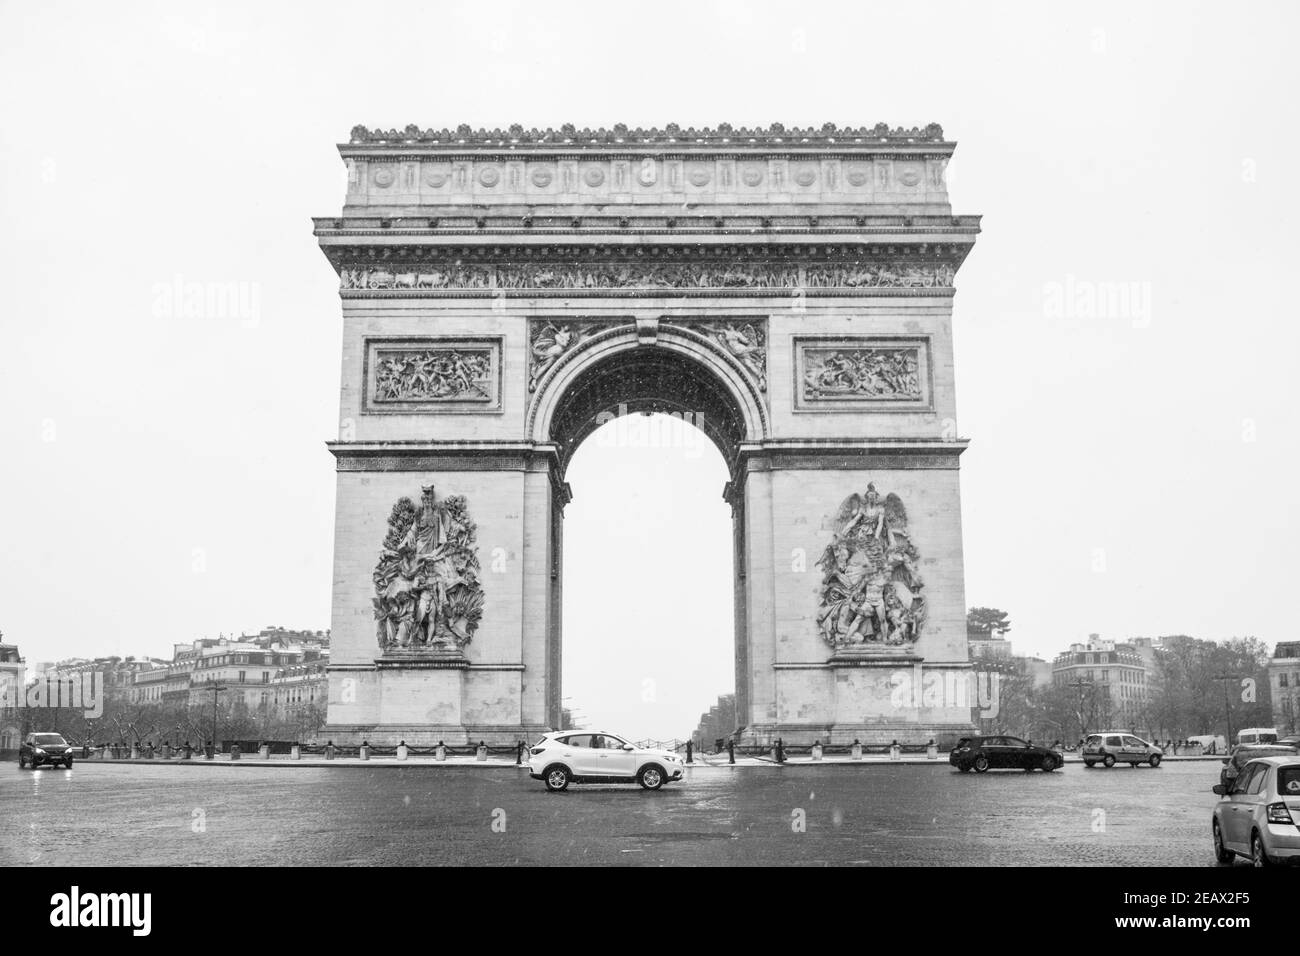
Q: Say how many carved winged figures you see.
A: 3